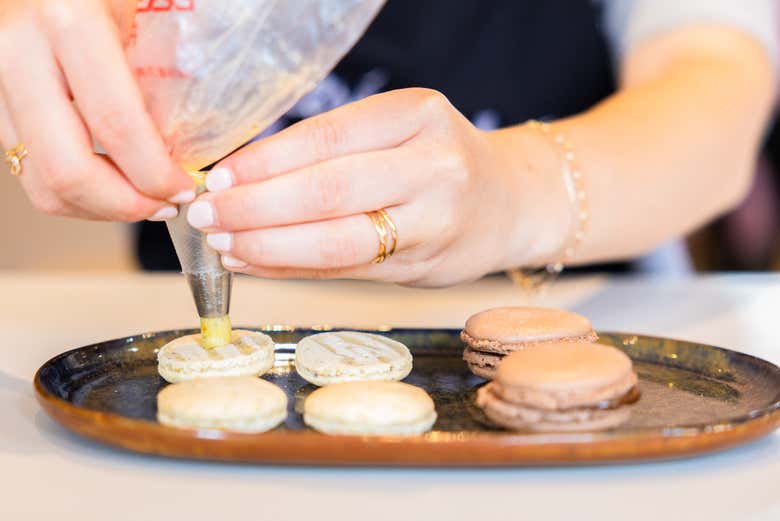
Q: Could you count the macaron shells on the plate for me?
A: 8